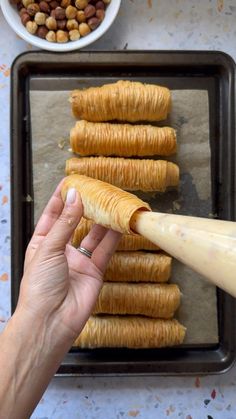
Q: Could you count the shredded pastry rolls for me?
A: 8